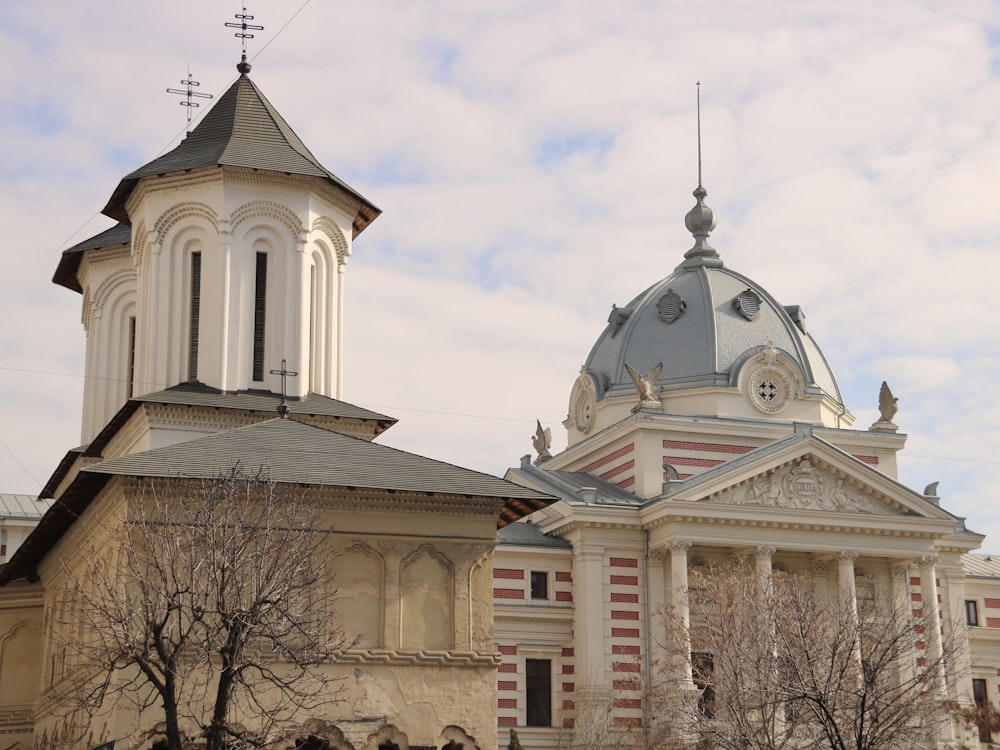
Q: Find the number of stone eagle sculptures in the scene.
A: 3